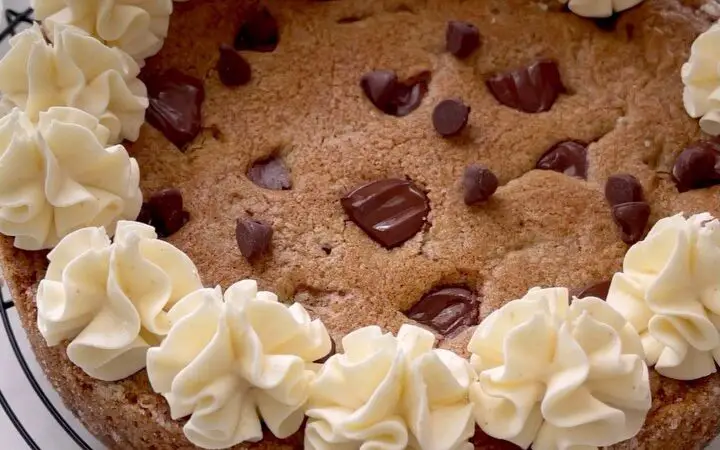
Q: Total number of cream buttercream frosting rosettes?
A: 10